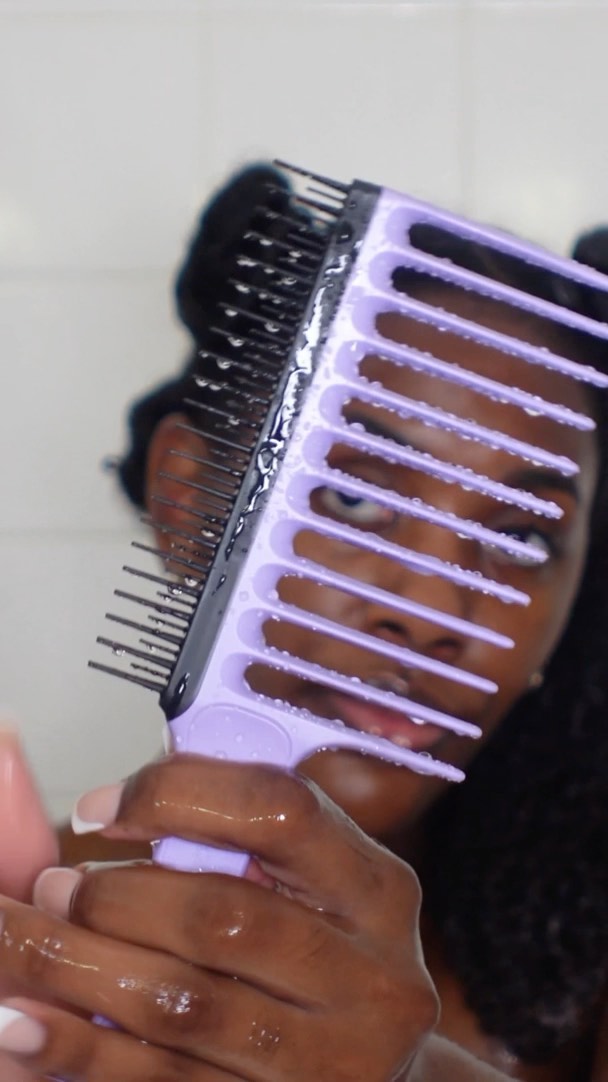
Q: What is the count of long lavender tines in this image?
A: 12